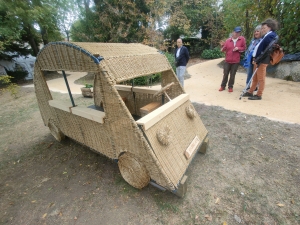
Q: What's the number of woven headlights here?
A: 2